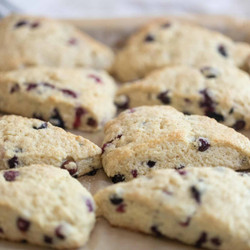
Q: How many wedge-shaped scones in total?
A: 8